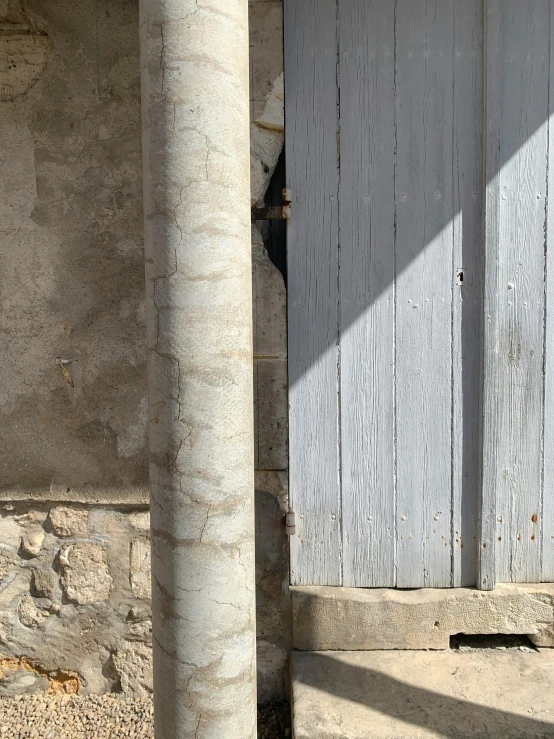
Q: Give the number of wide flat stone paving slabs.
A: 1